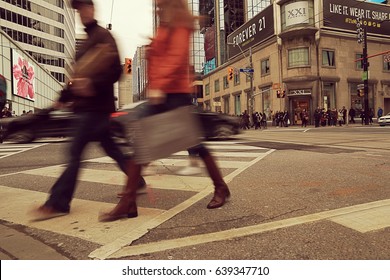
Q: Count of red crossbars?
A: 1